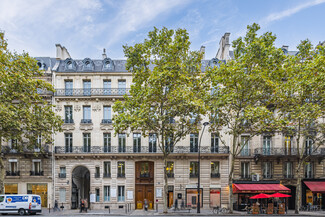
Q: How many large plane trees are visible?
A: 4